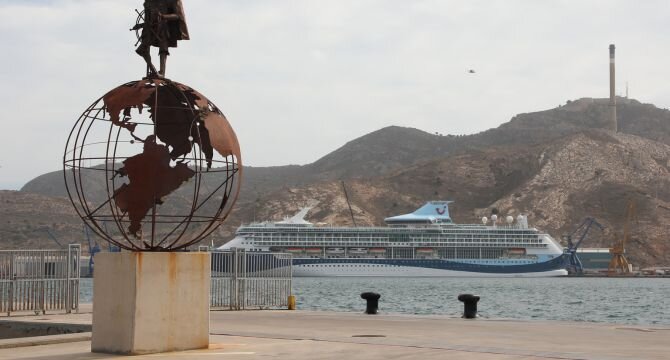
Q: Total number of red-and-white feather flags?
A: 0